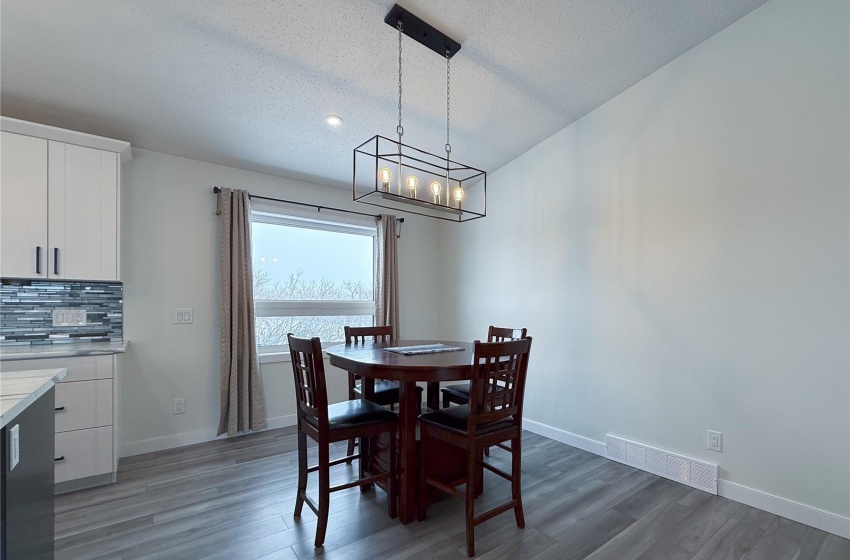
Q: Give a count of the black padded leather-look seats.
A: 4